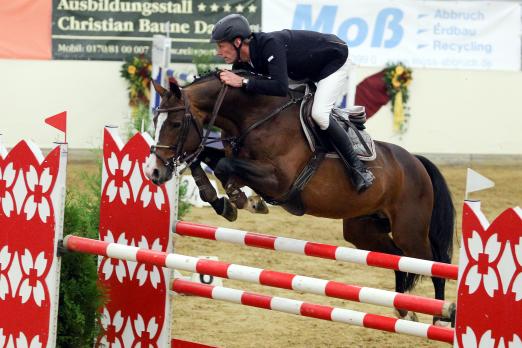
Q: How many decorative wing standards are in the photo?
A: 3